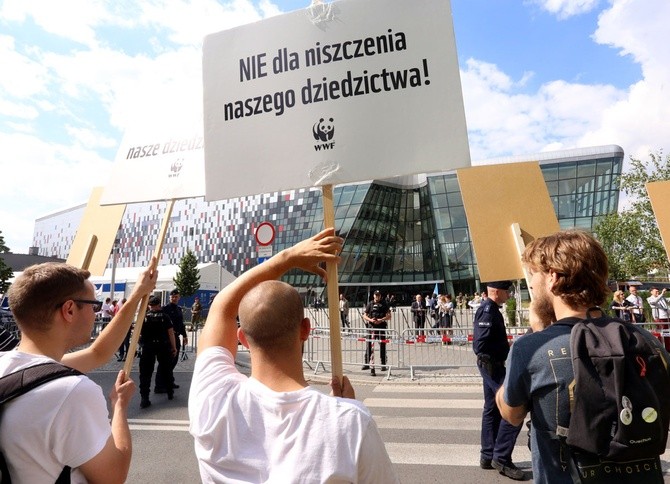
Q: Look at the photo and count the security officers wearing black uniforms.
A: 4